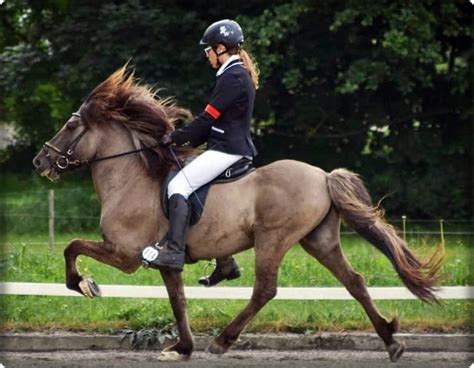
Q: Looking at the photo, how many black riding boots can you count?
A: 2